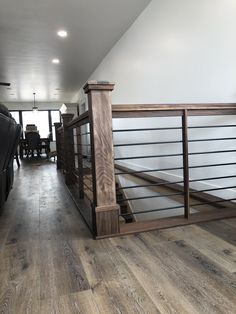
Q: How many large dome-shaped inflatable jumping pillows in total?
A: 0